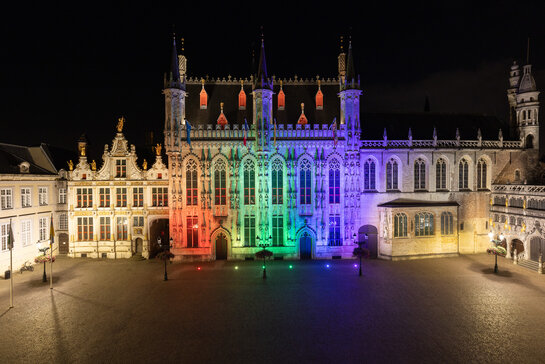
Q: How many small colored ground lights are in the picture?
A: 6